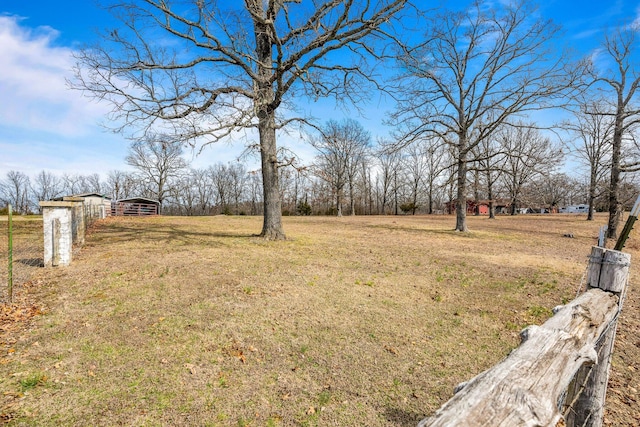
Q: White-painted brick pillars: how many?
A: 2